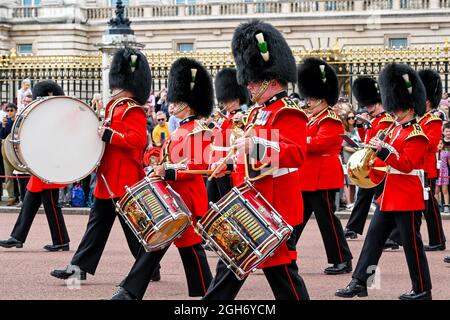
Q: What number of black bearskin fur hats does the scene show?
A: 9